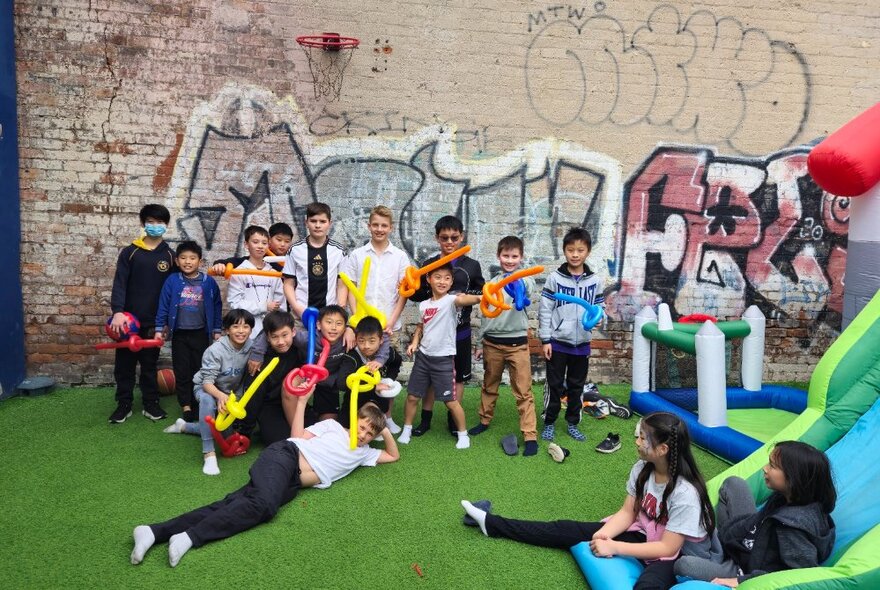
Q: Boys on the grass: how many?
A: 15